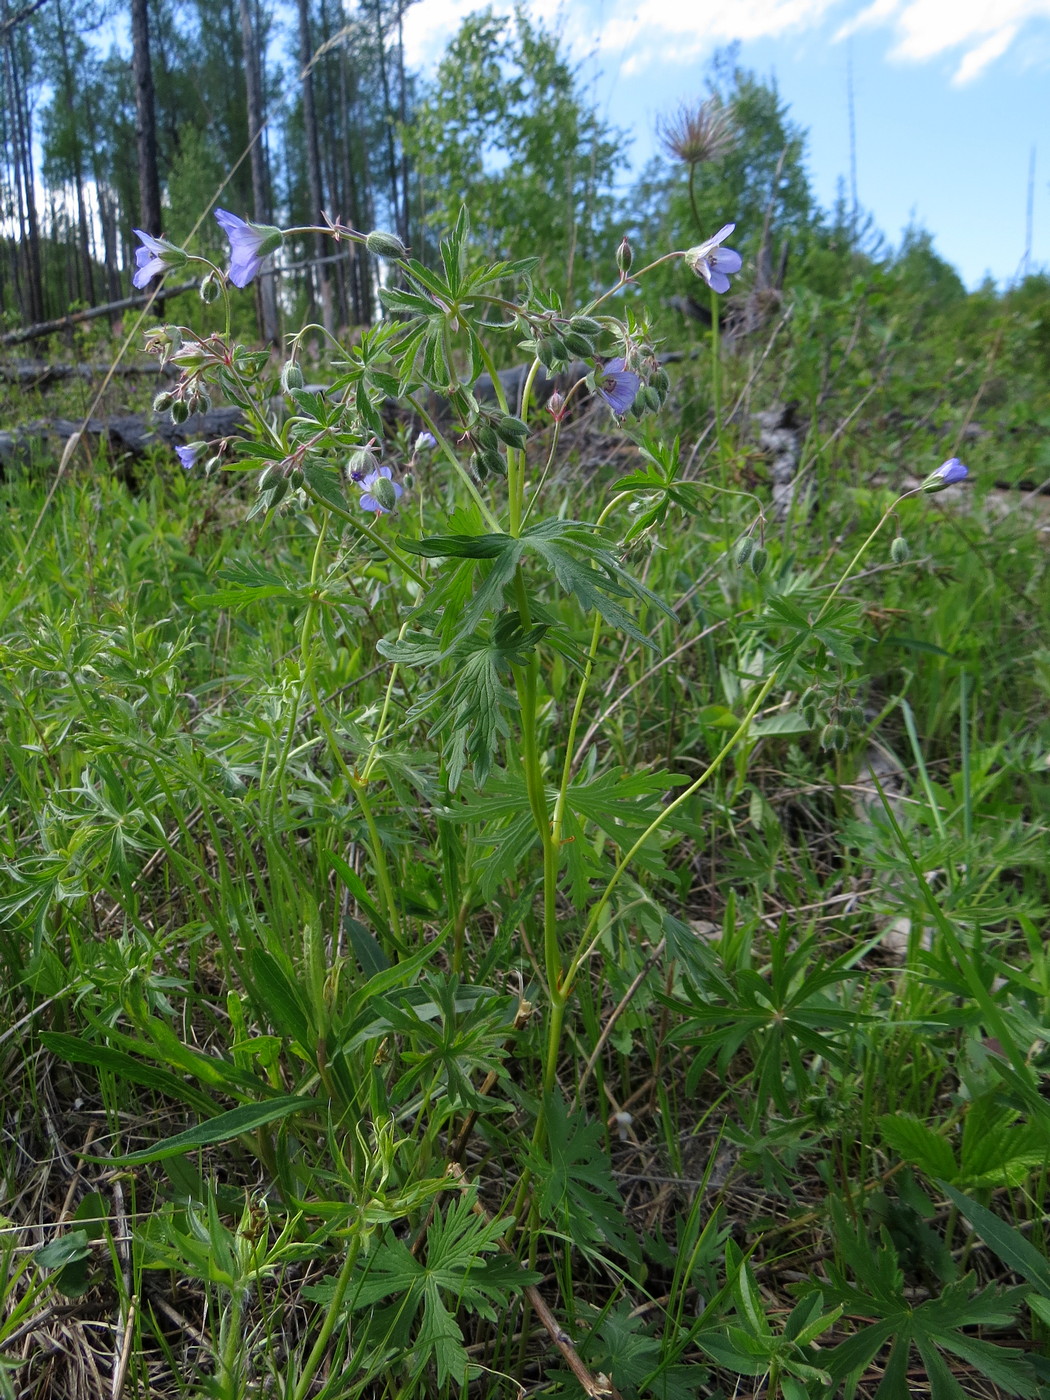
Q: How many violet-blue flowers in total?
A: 8